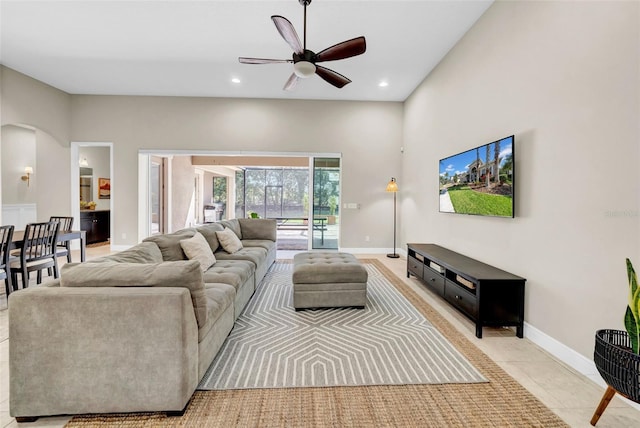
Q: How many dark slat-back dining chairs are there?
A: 3